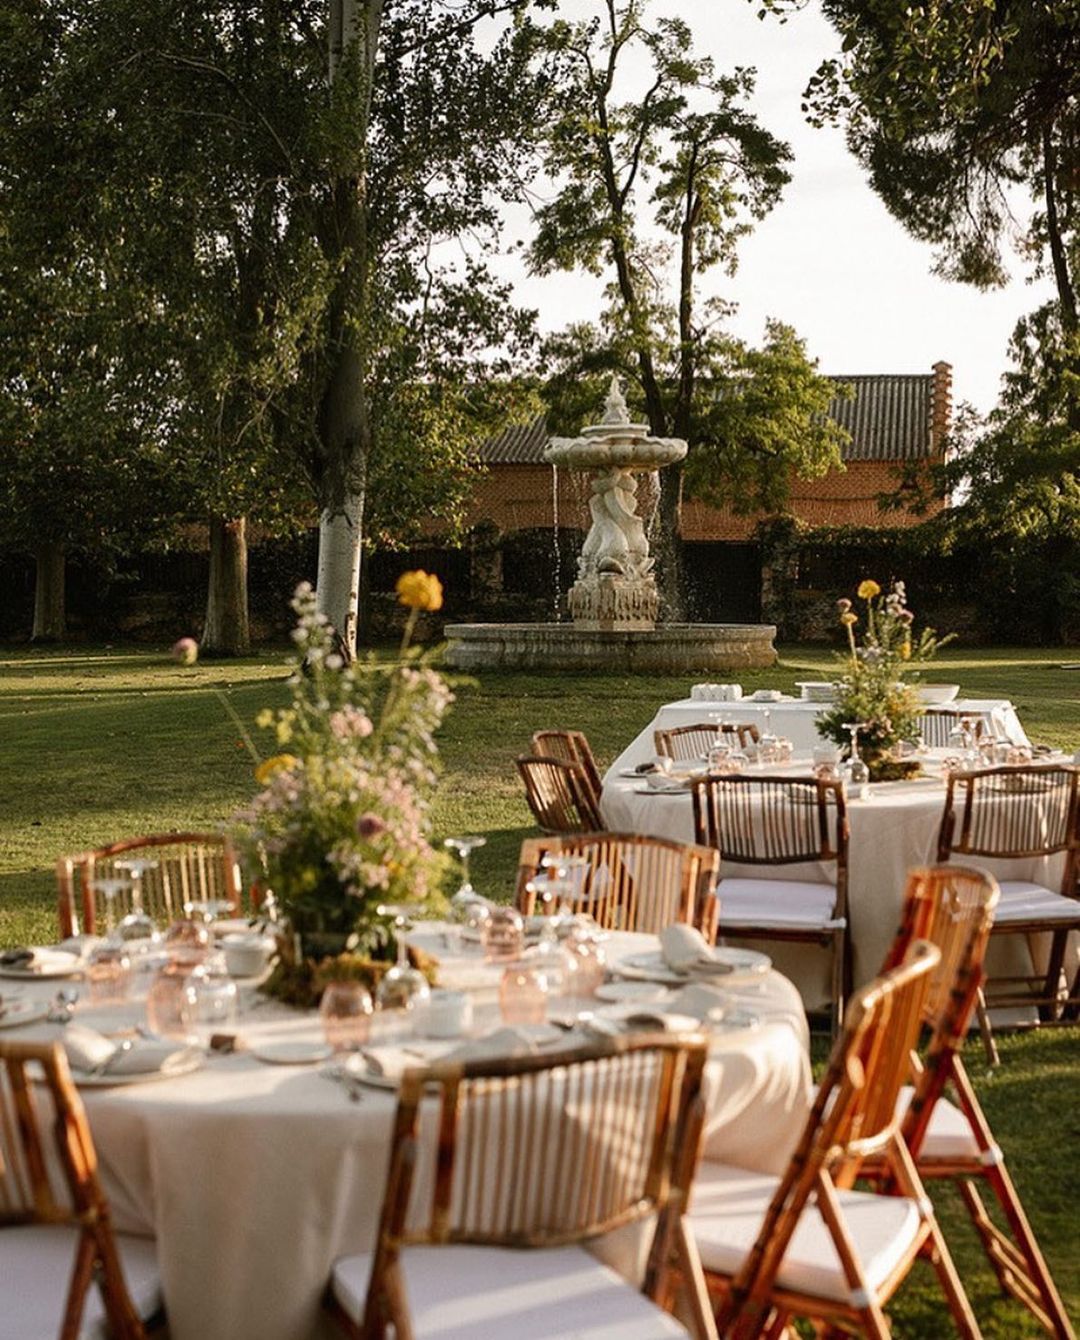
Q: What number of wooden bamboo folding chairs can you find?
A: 12